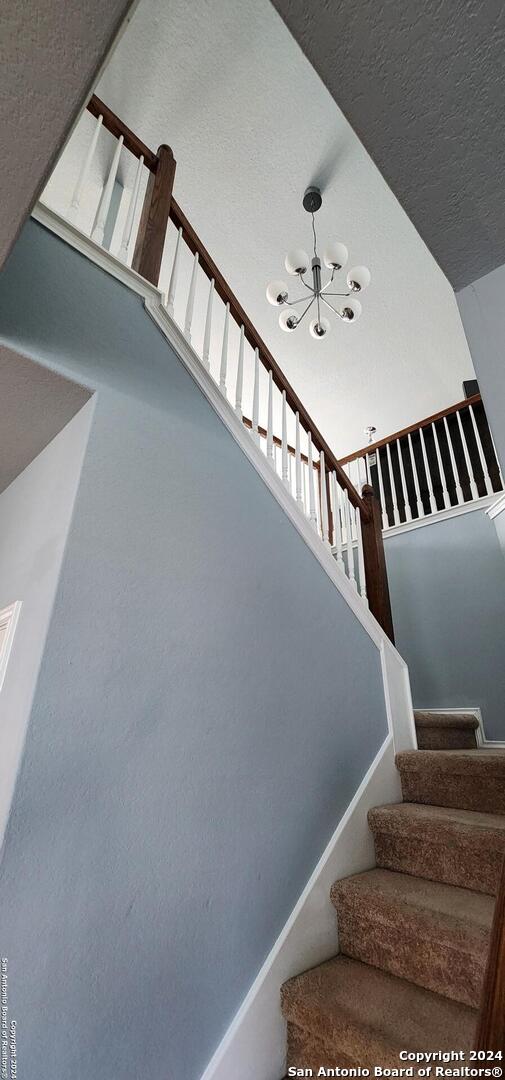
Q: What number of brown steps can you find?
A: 5